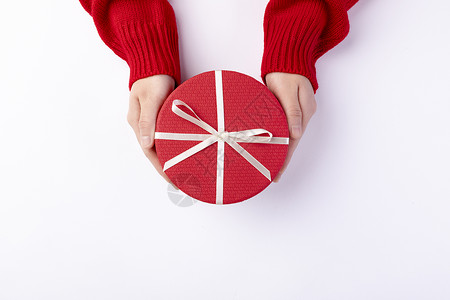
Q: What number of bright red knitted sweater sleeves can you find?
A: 2